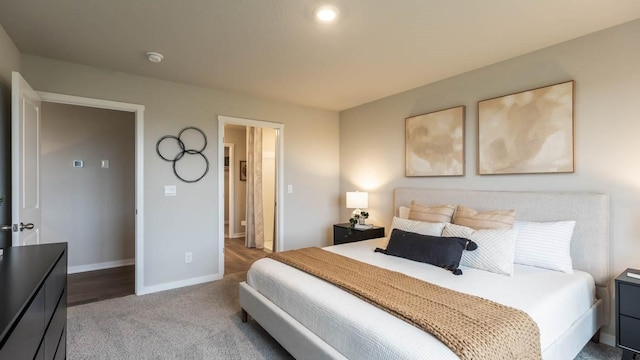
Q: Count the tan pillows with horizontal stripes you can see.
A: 2